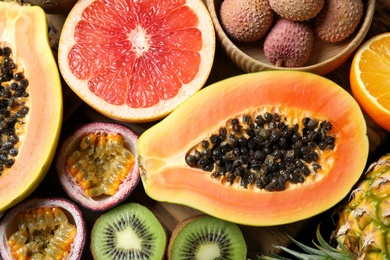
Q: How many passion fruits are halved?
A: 2